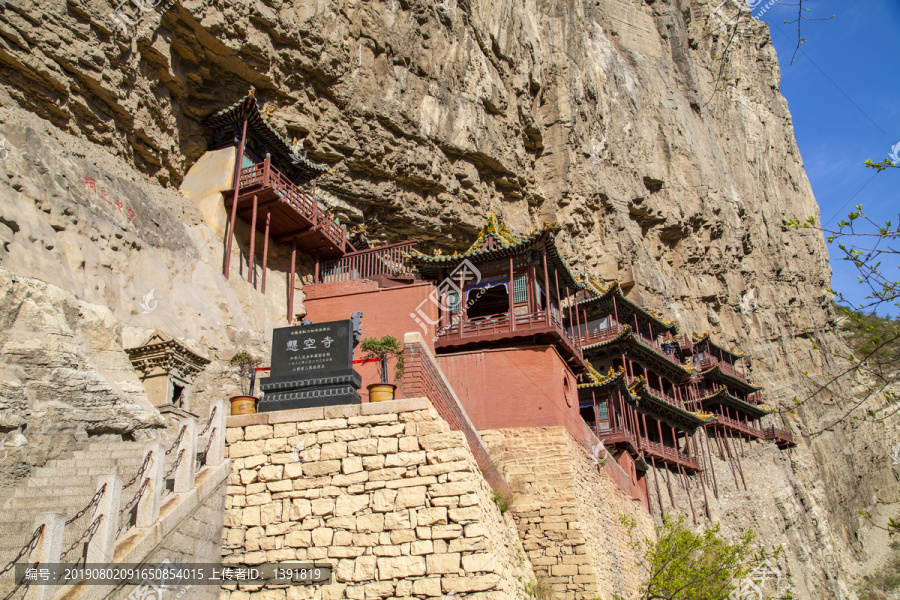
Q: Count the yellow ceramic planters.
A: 2